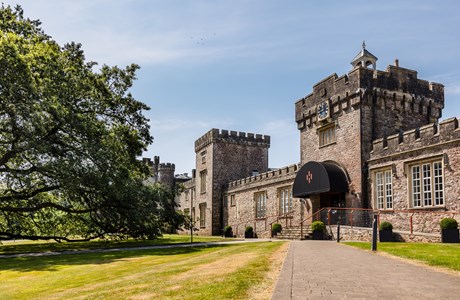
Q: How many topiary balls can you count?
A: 6